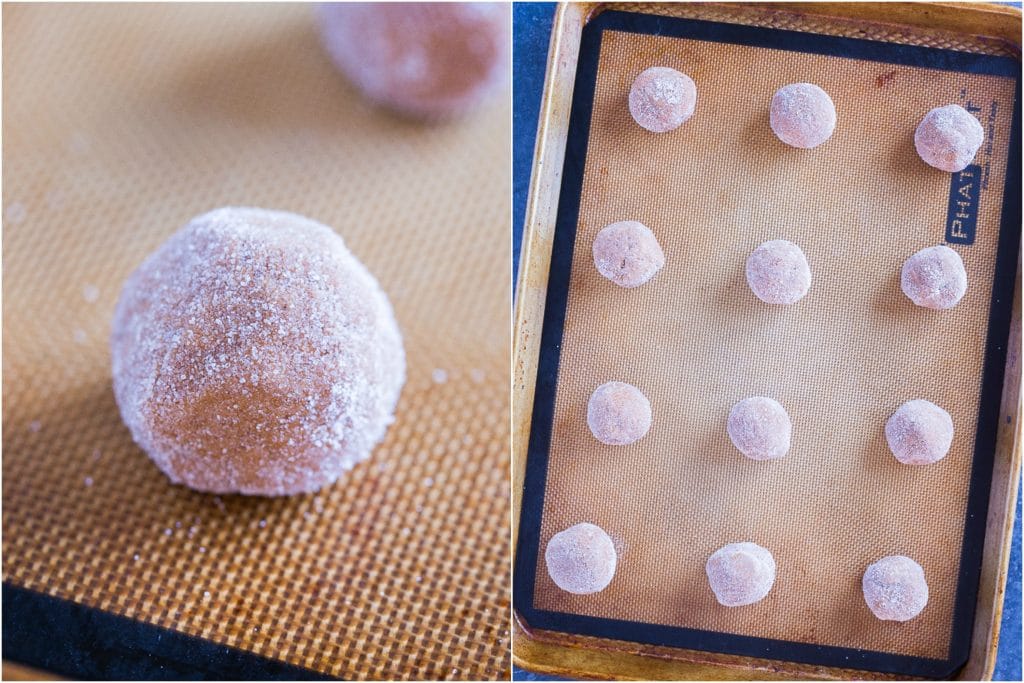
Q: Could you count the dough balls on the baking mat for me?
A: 12